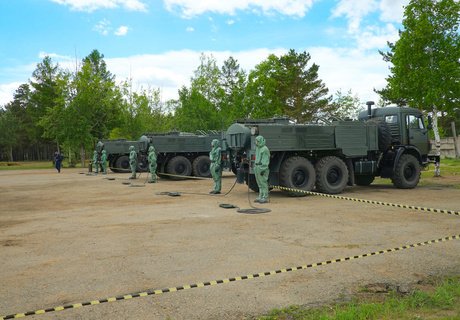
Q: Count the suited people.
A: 6